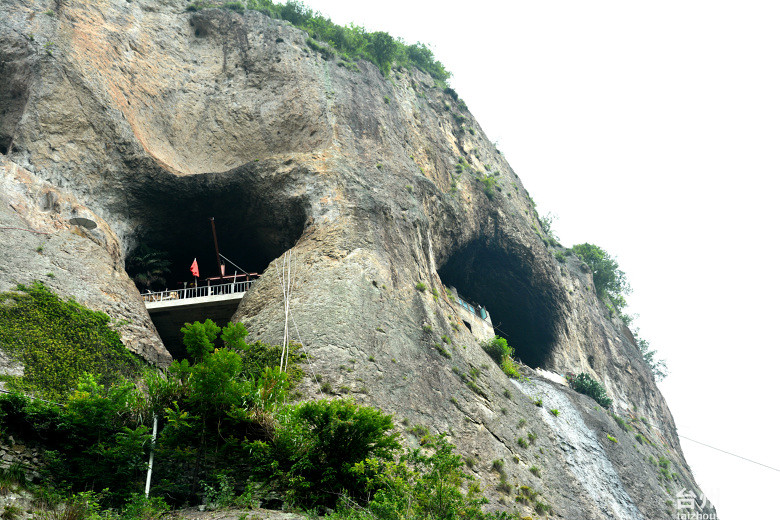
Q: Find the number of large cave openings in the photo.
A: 2